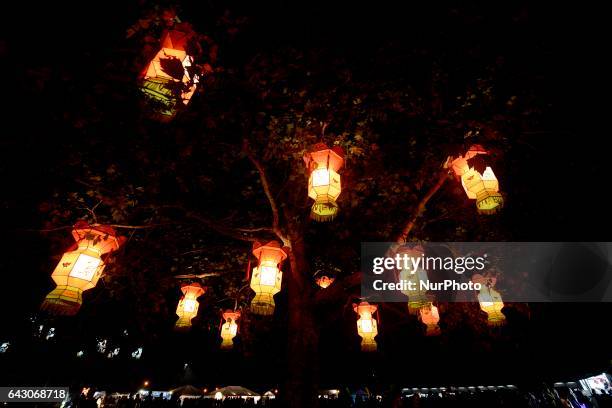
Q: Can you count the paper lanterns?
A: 12